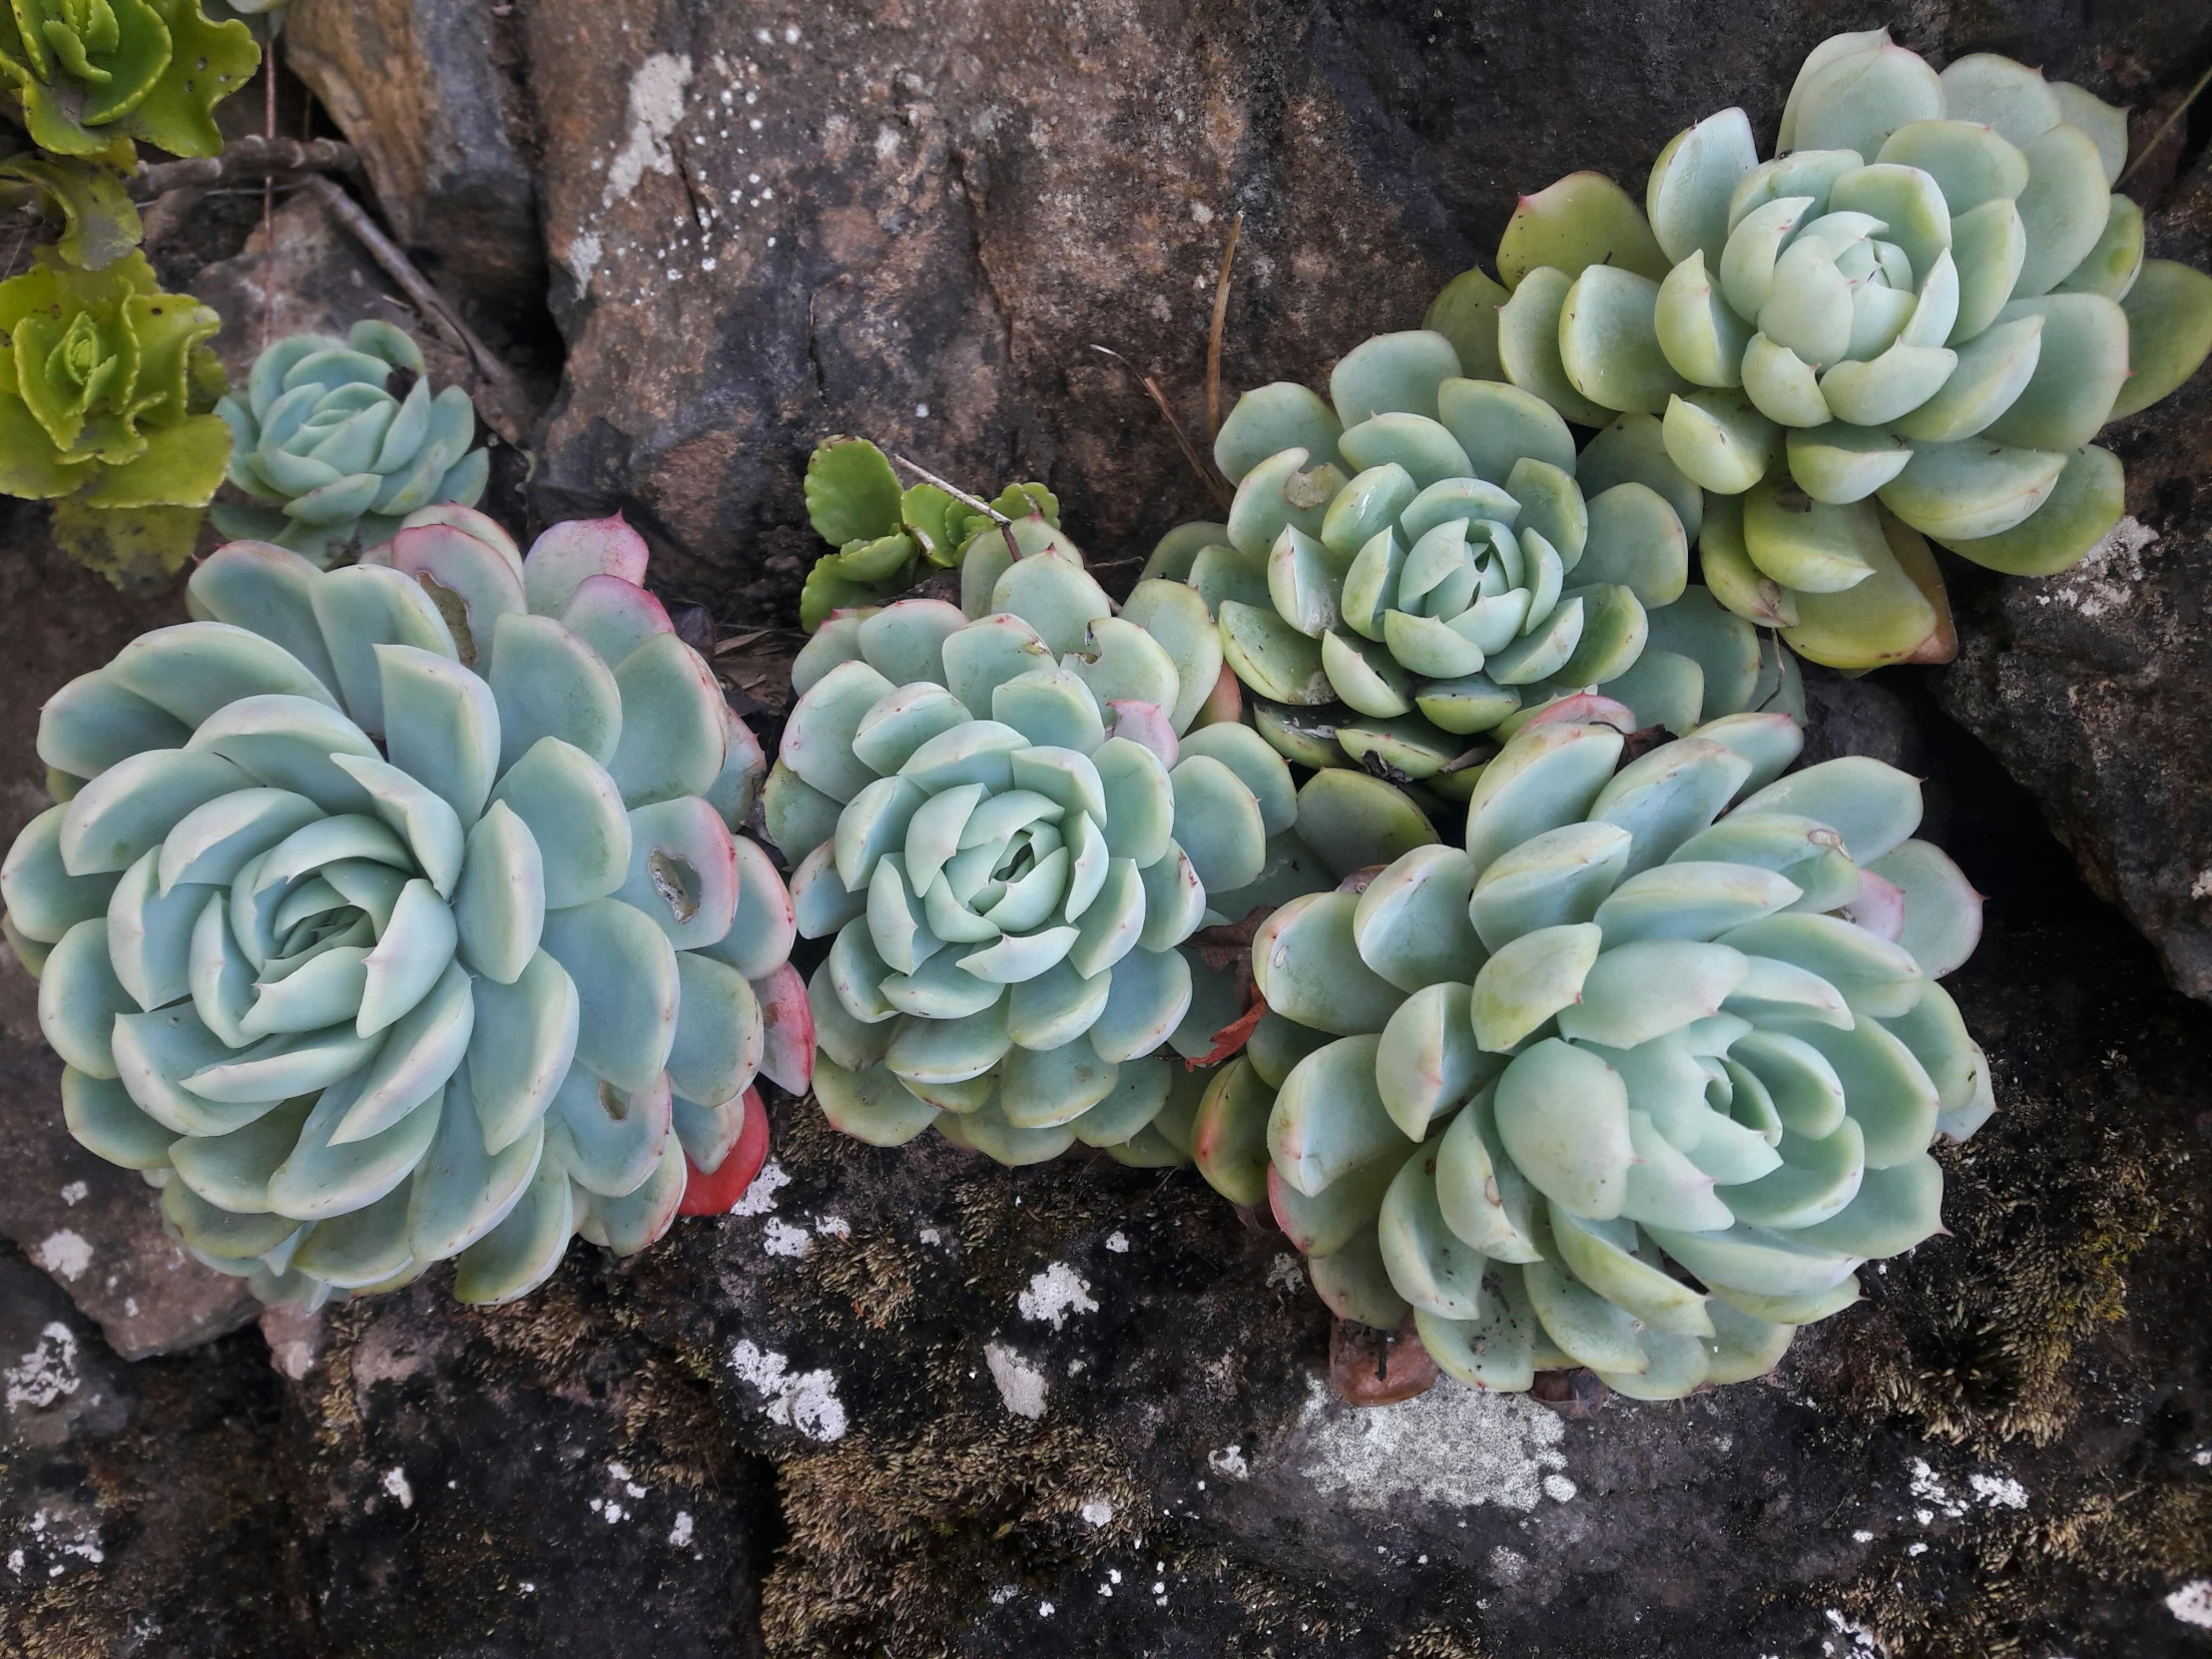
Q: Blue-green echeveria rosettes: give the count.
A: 6